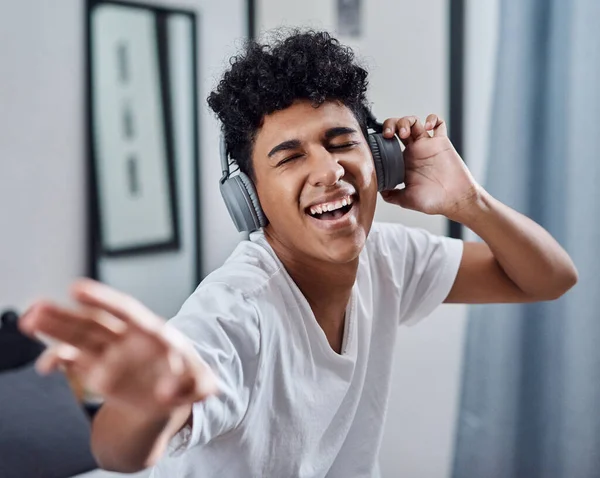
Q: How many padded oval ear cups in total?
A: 2